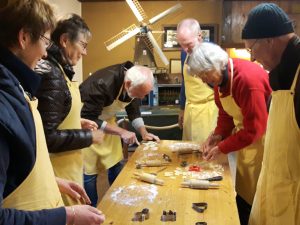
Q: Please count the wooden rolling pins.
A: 4